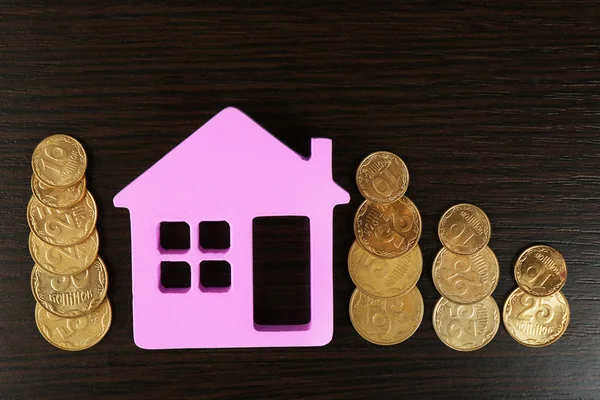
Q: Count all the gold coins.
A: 15